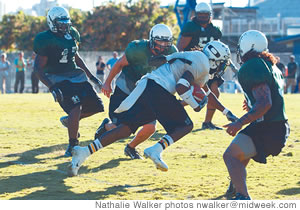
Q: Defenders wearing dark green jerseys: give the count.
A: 4